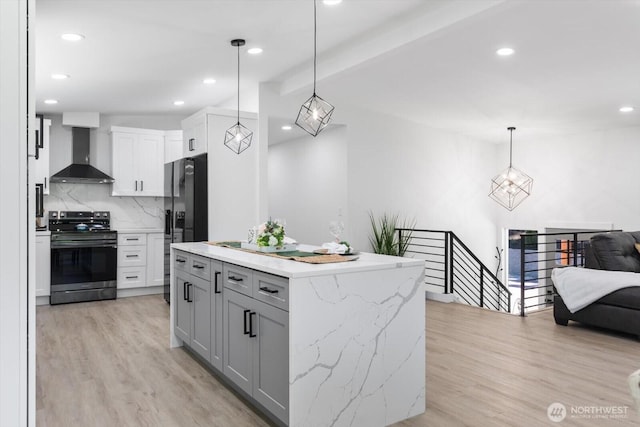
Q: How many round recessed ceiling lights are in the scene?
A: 10